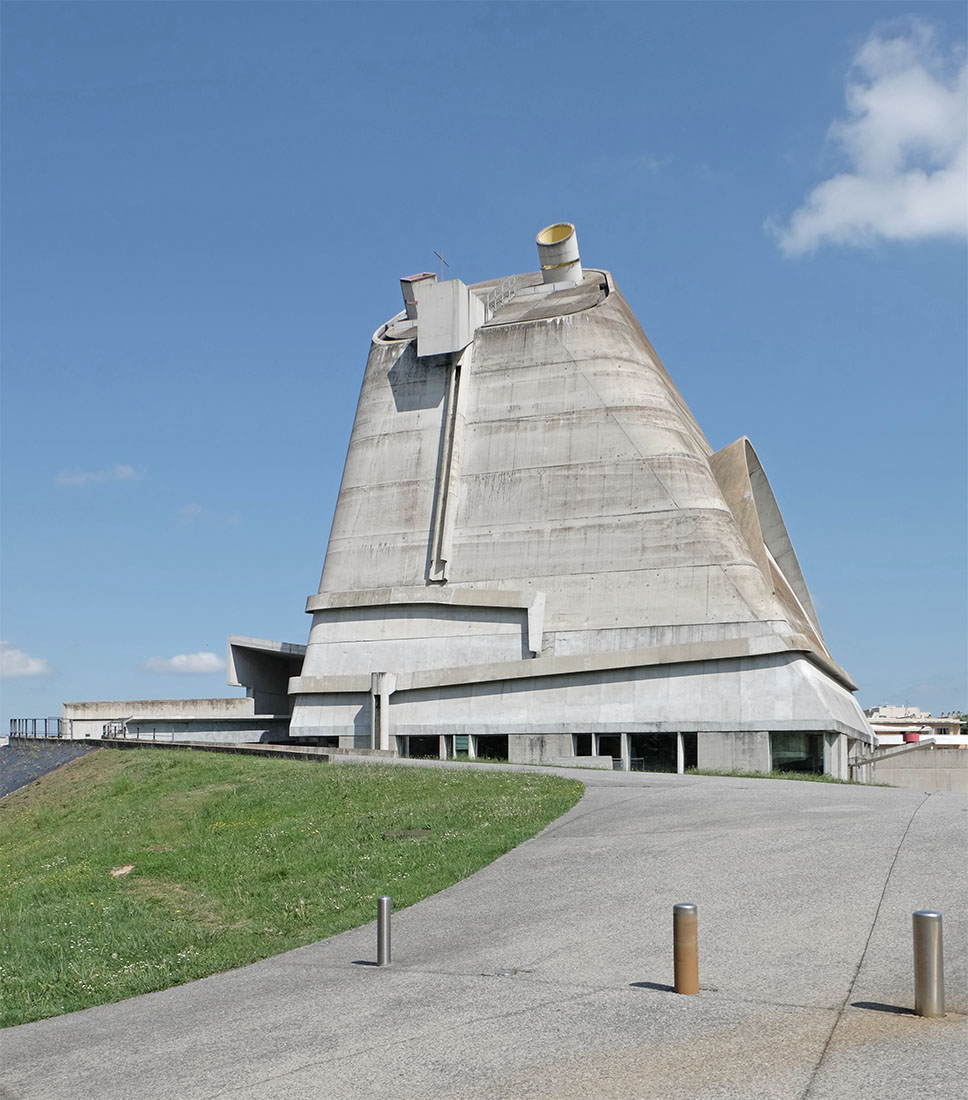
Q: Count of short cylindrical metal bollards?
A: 3